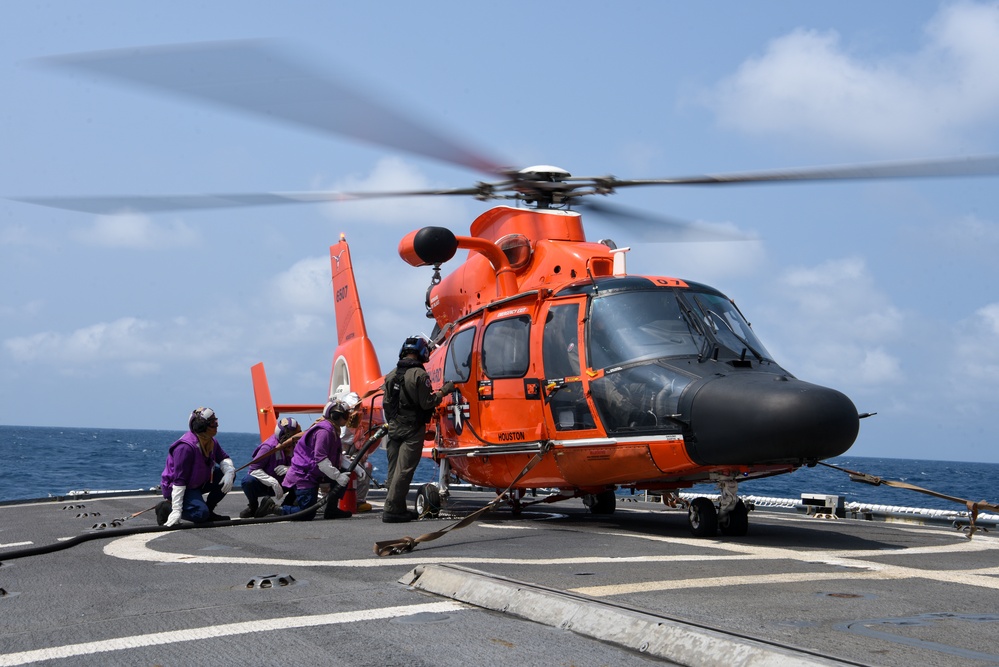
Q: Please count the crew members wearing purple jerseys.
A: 3